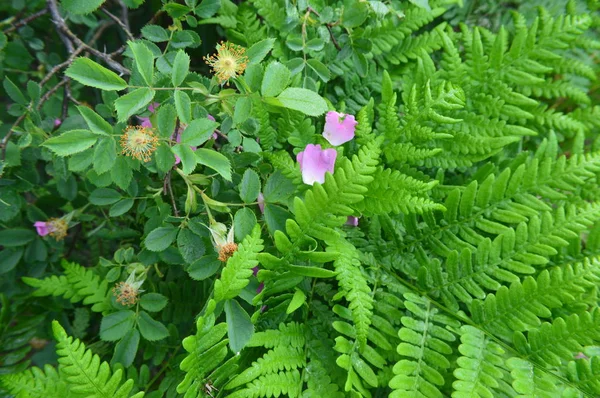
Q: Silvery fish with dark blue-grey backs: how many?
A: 0